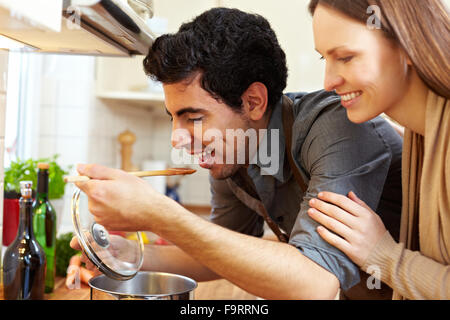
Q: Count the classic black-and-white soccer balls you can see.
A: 0